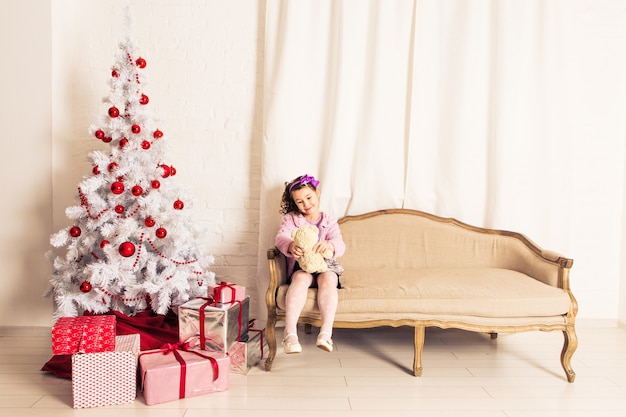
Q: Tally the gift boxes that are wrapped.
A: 6